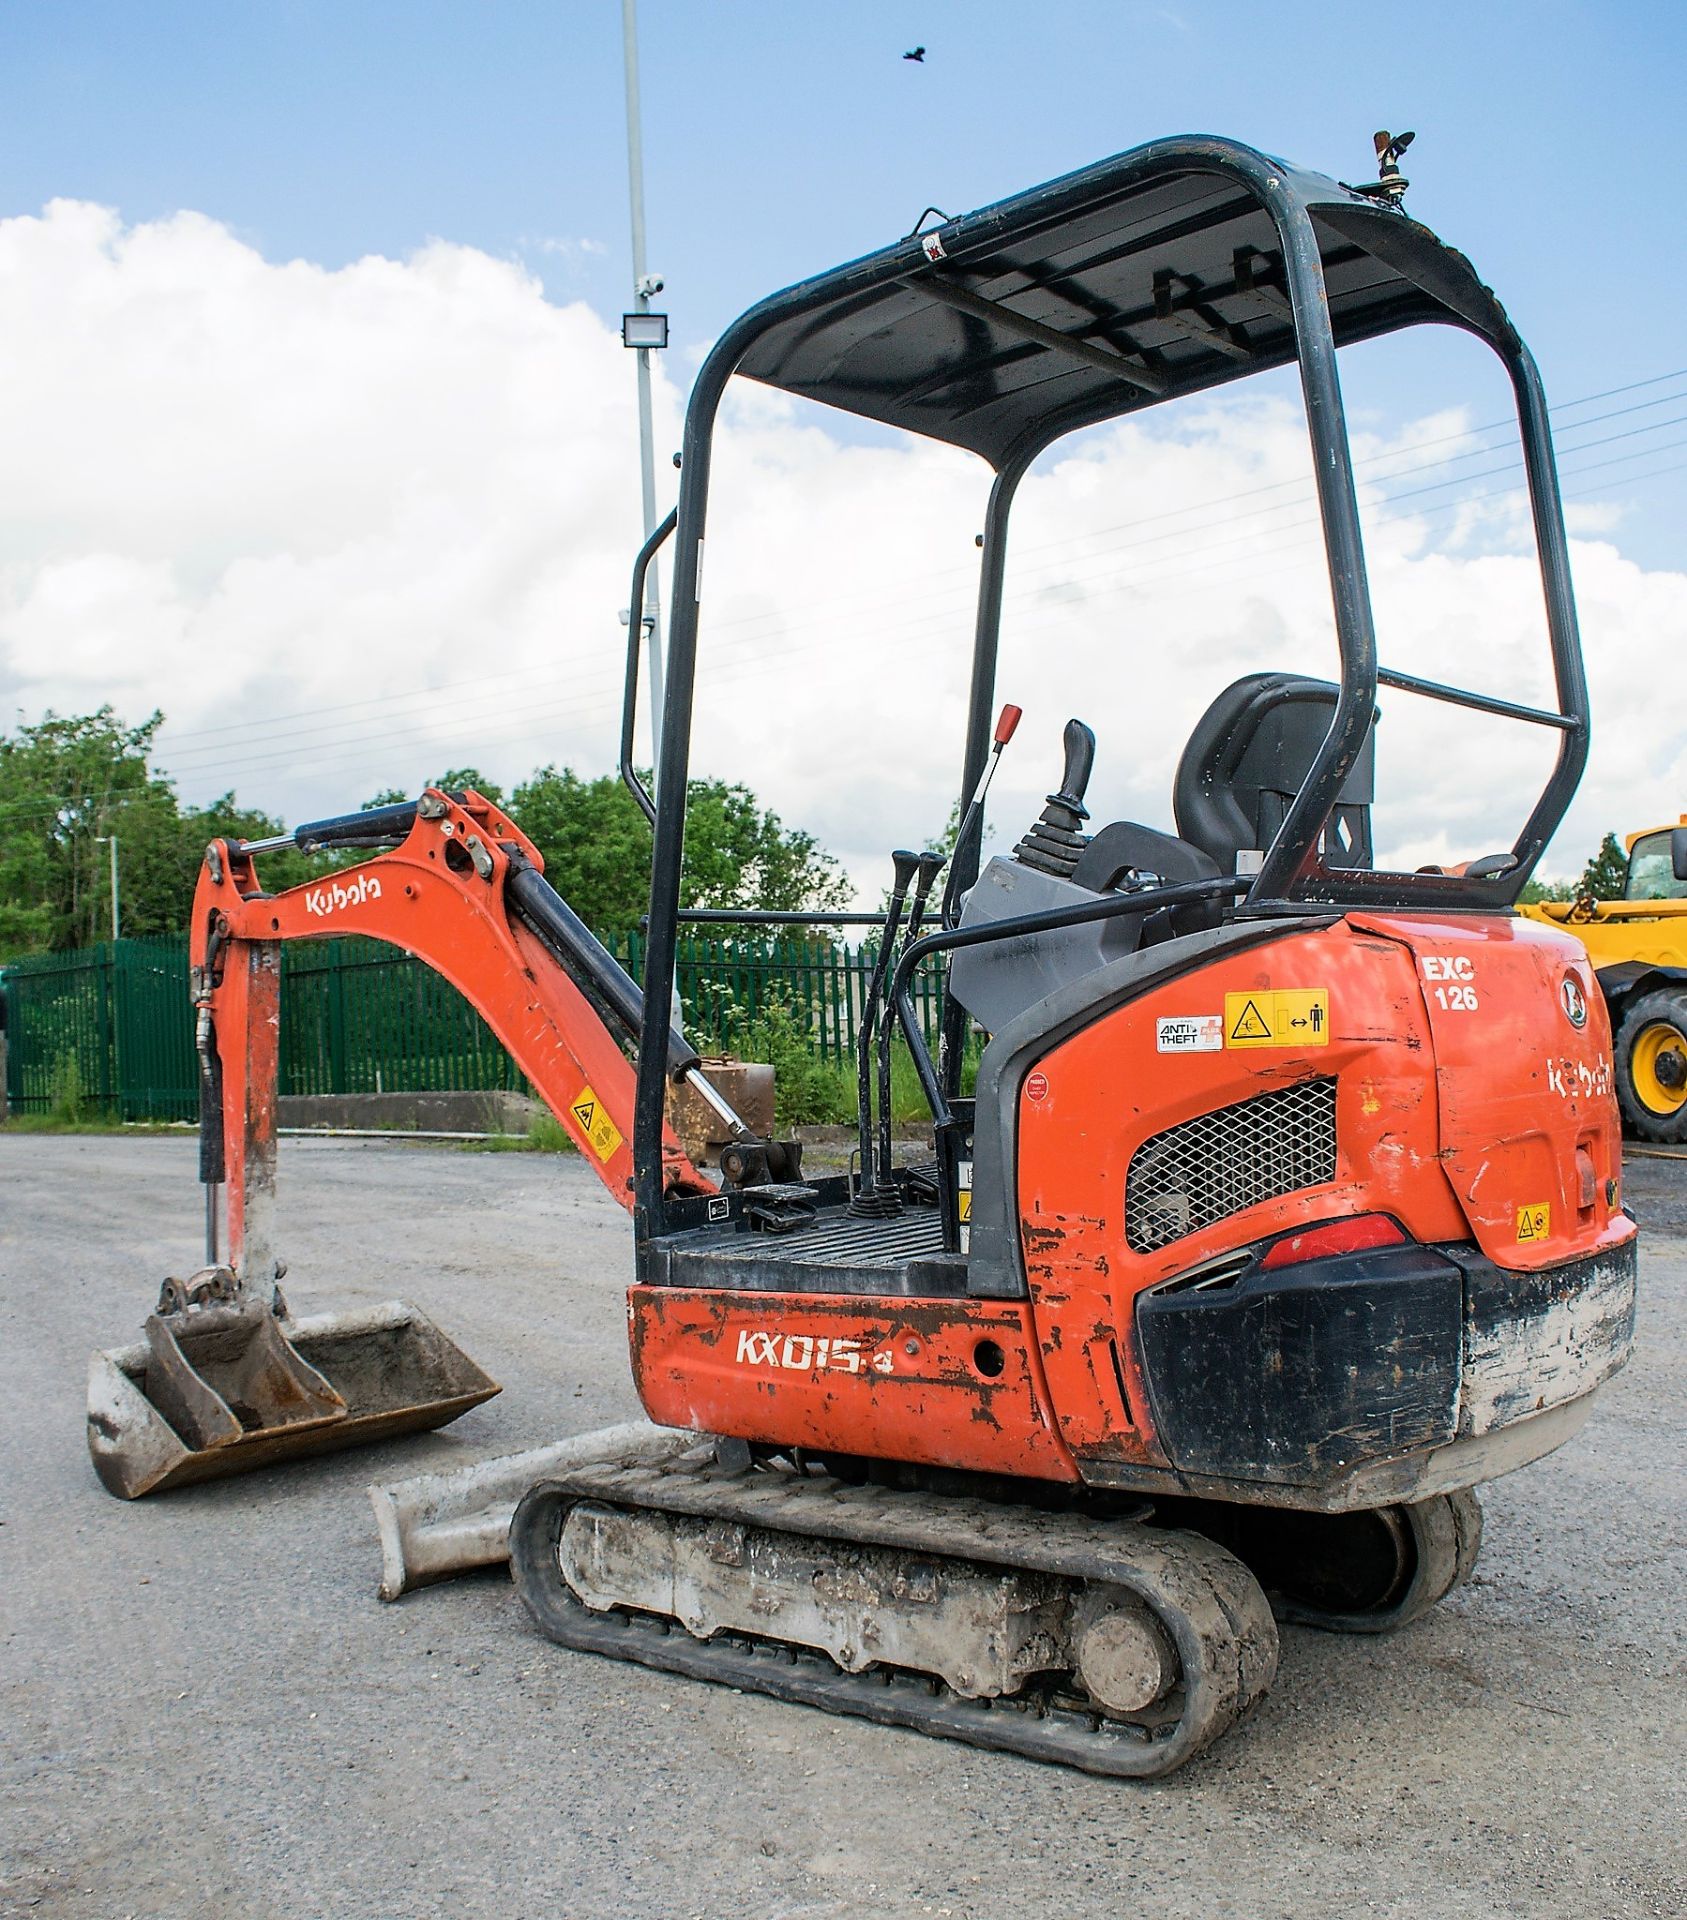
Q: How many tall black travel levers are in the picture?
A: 2